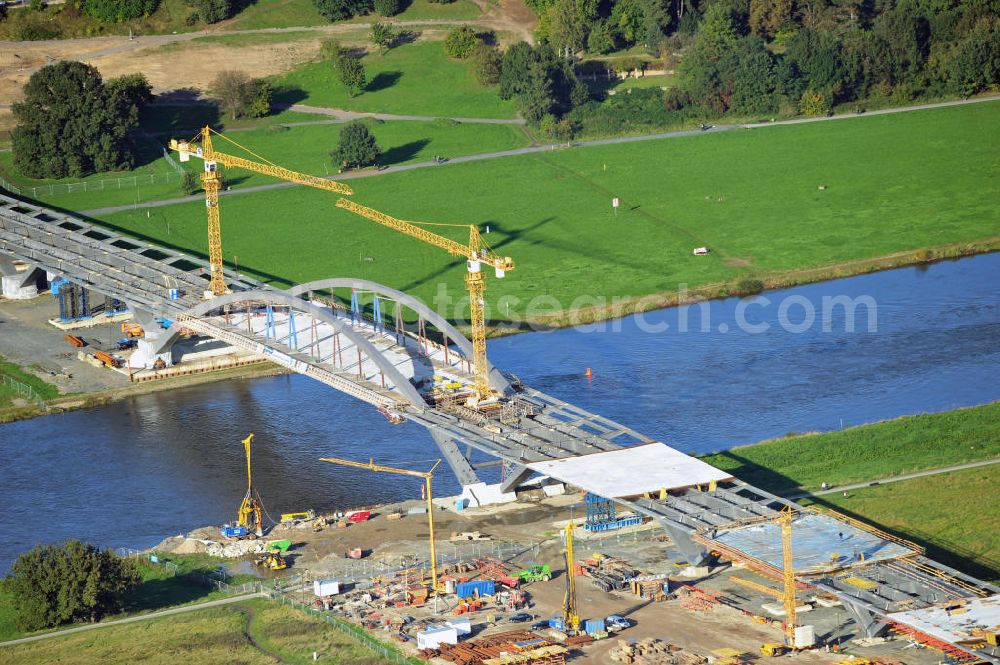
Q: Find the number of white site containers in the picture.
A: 3